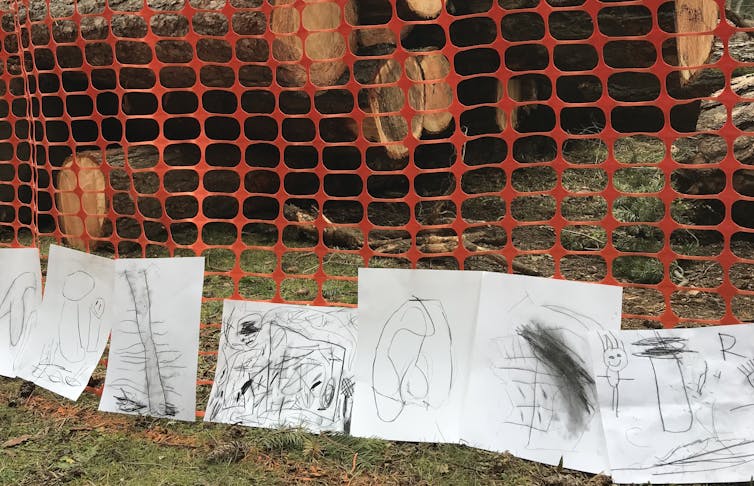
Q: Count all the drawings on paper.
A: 7